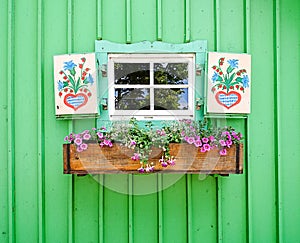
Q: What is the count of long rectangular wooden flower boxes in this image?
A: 1